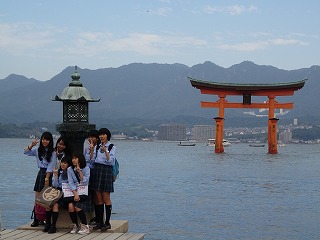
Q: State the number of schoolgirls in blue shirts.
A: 6